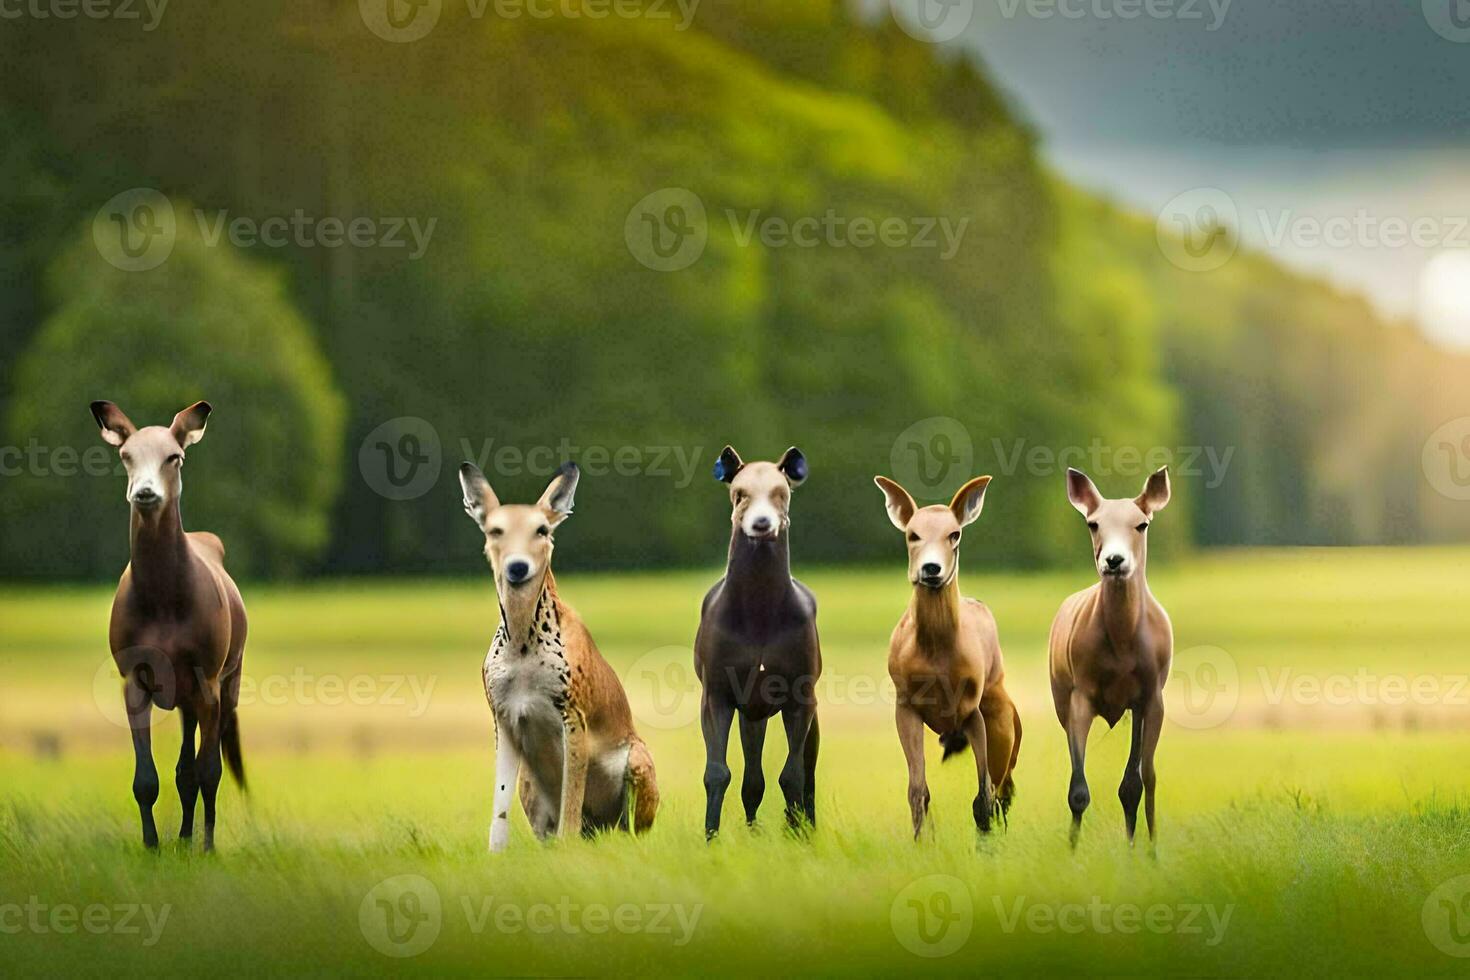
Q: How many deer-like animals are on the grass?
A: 5